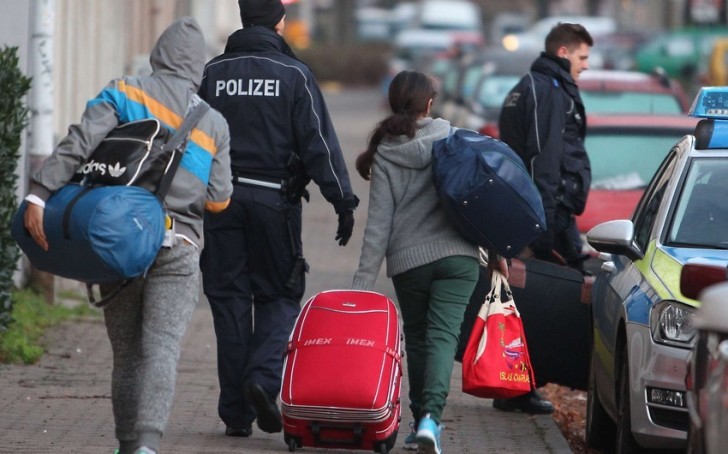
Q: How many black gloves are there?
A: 1